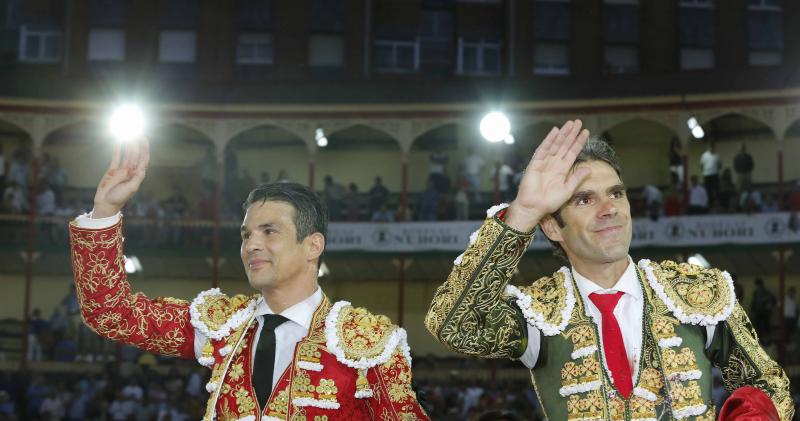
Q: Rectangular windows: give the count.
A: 11